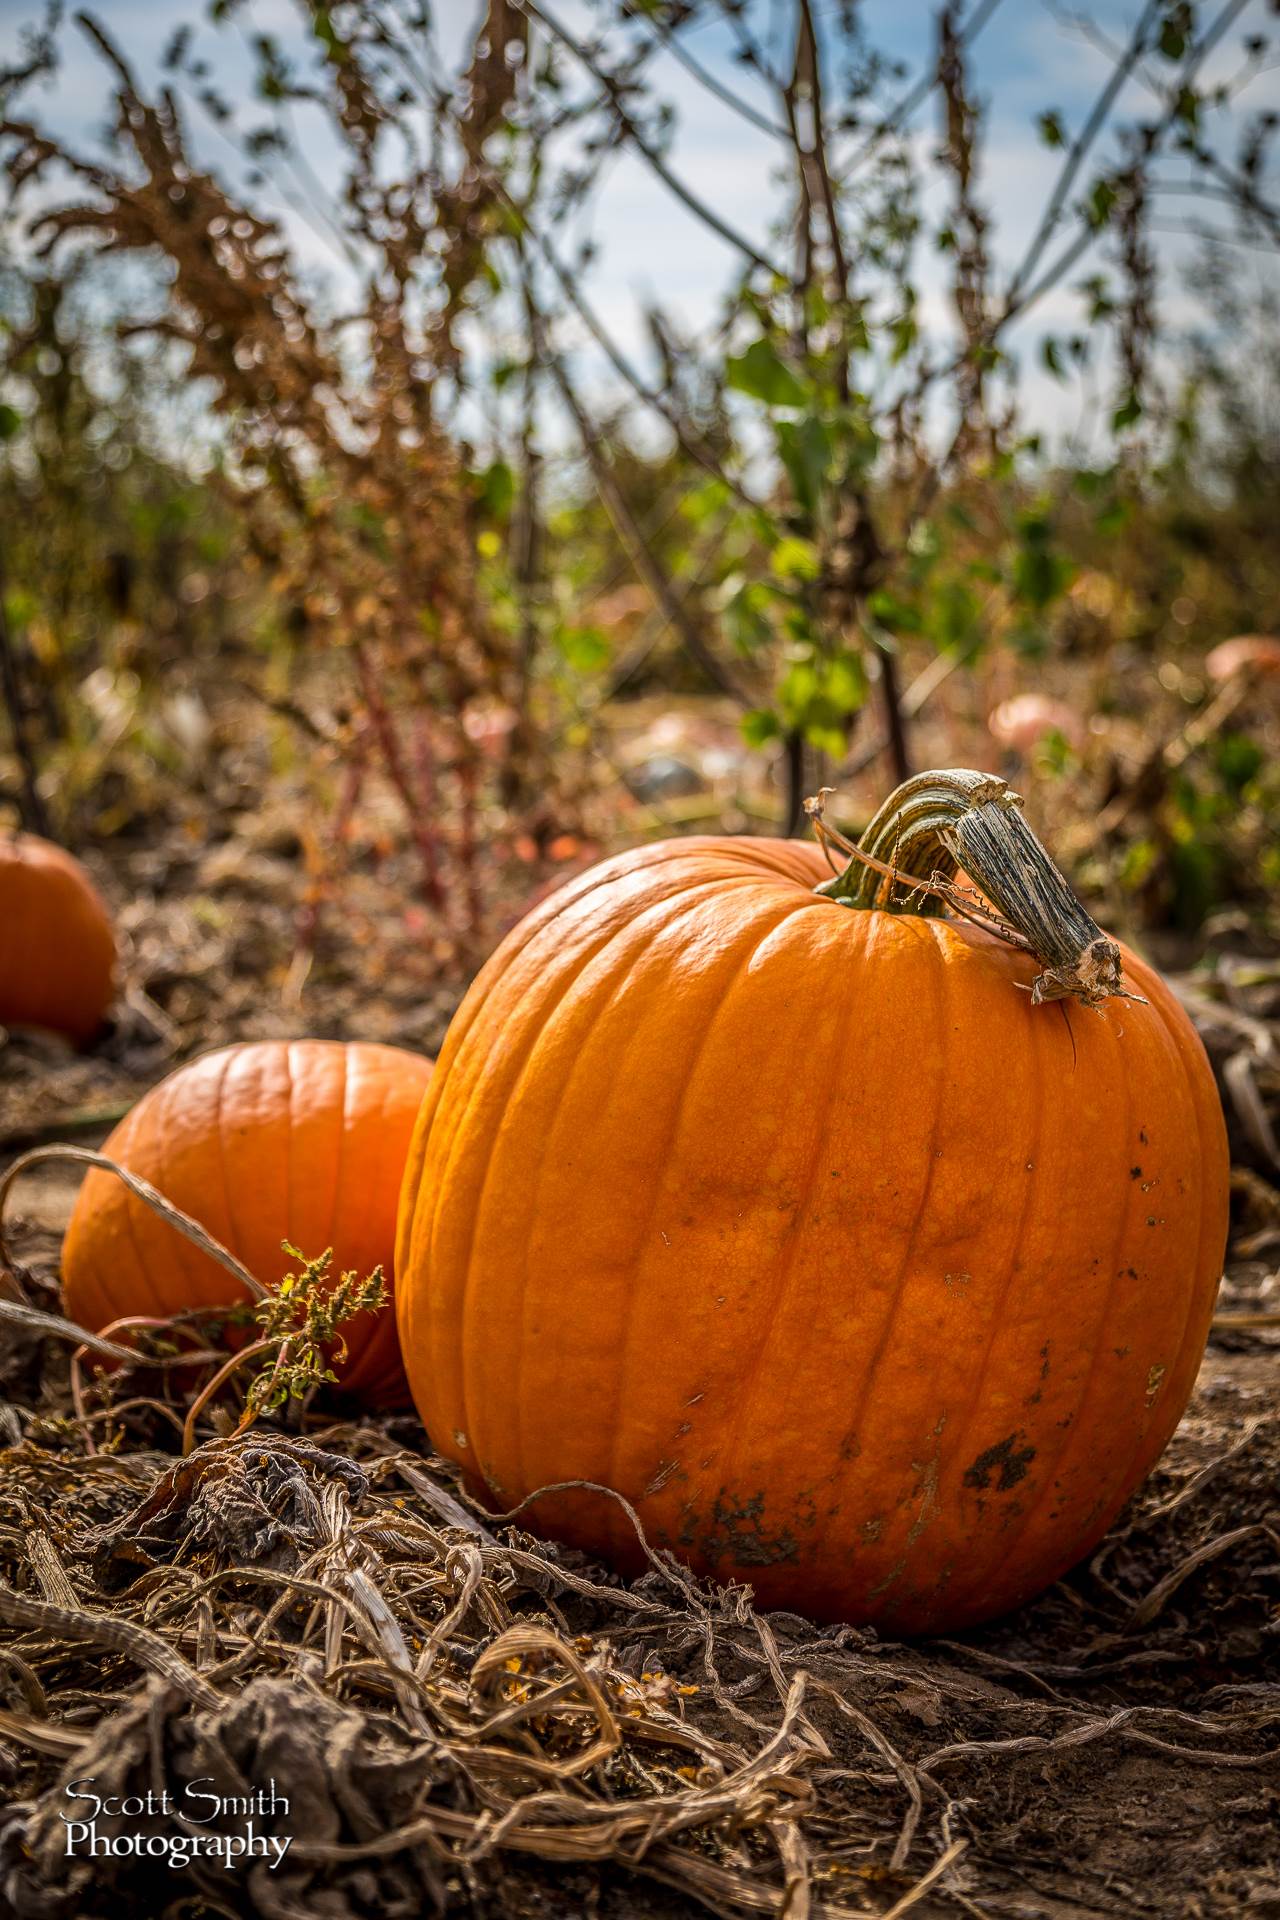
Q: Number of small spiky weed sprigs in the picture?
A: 1